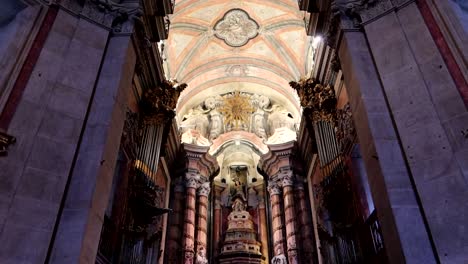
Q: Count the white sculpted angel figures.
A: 2